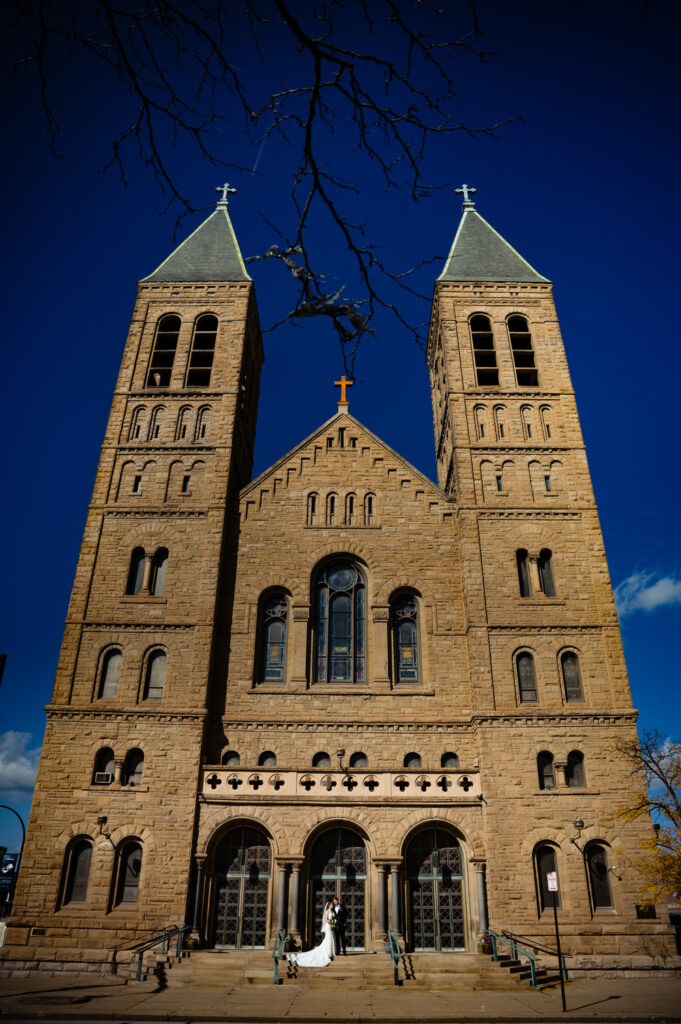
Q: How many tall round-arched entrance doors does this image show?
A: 3